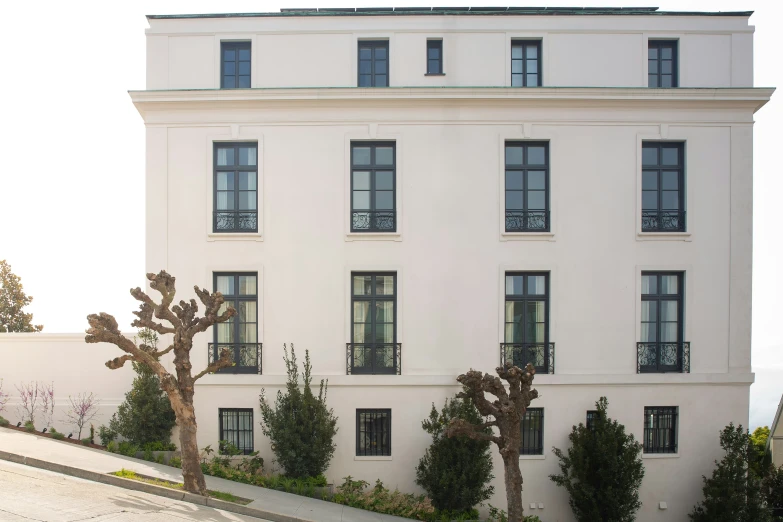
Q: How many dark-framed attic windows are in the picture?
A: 5